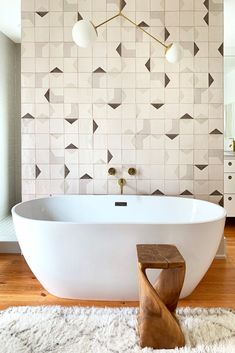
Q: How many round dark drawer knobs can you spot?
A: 3